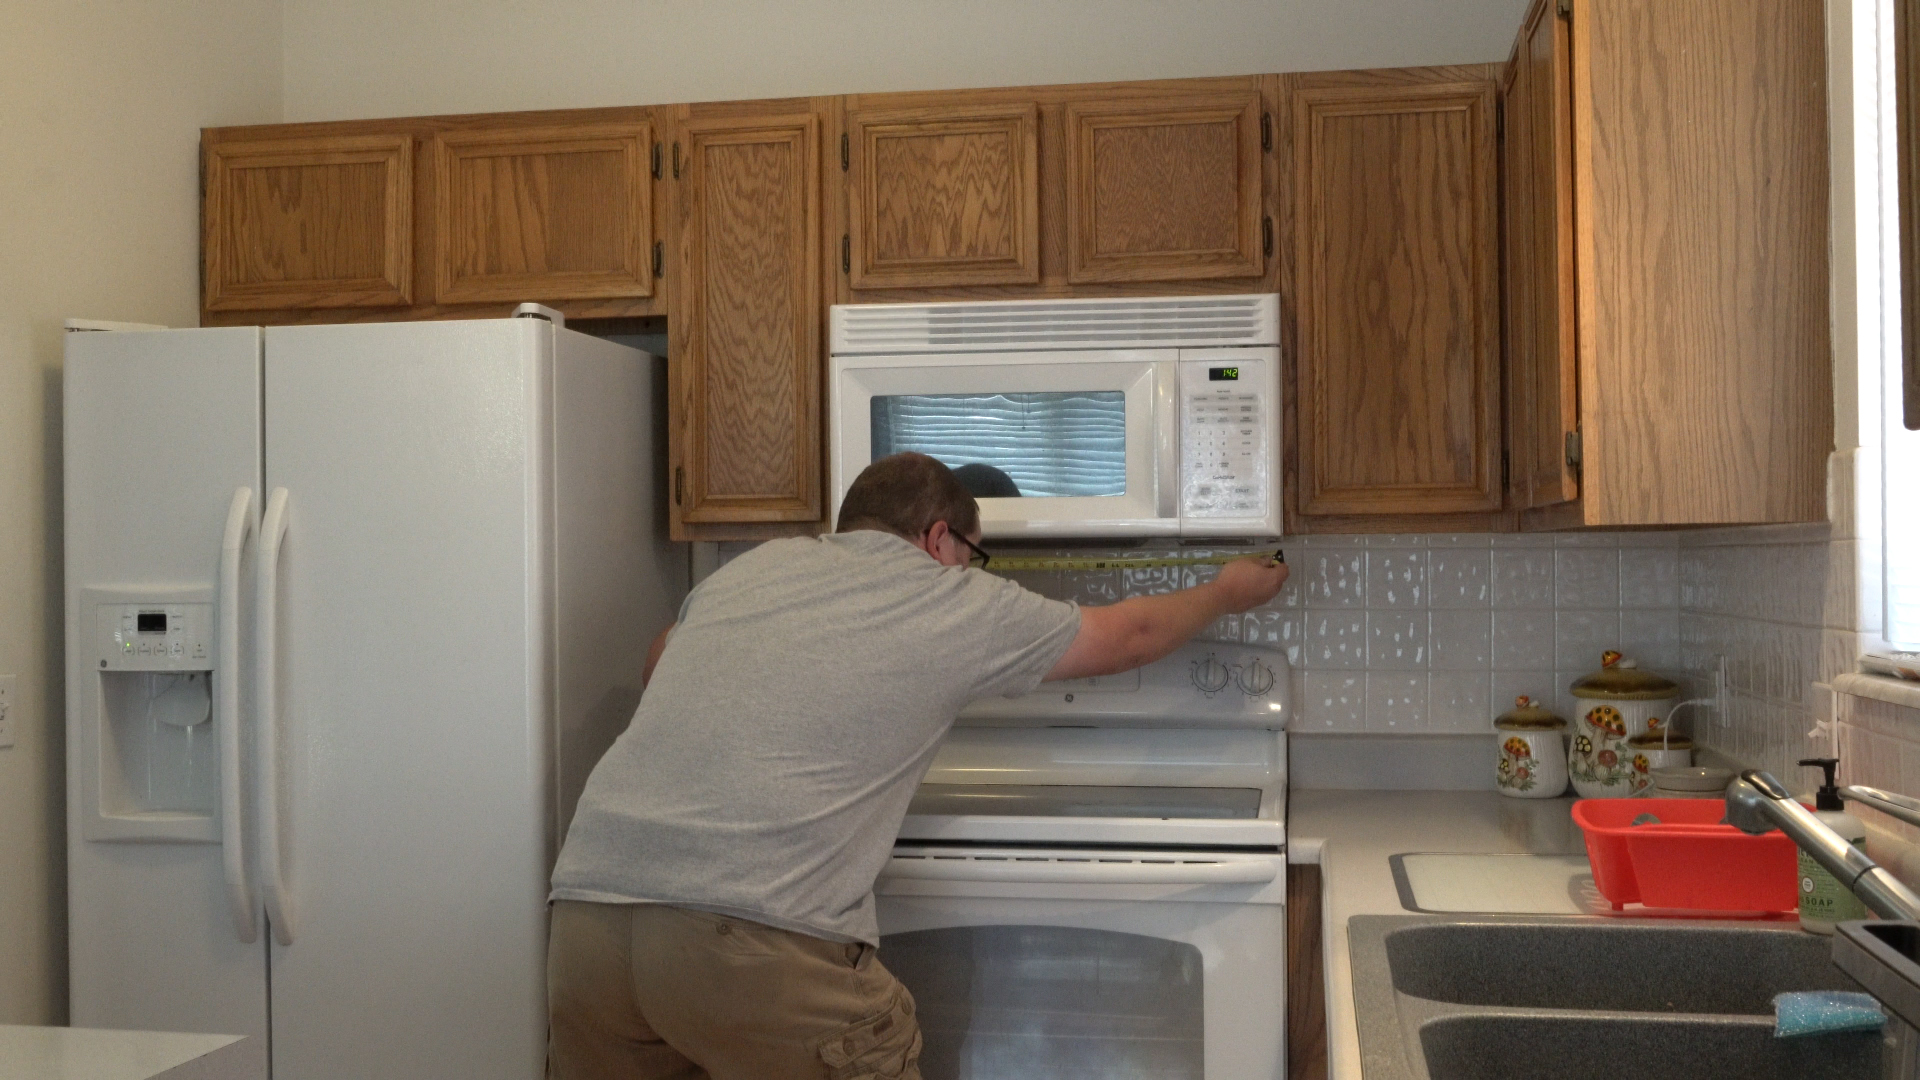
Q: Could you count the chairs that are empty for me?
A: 0